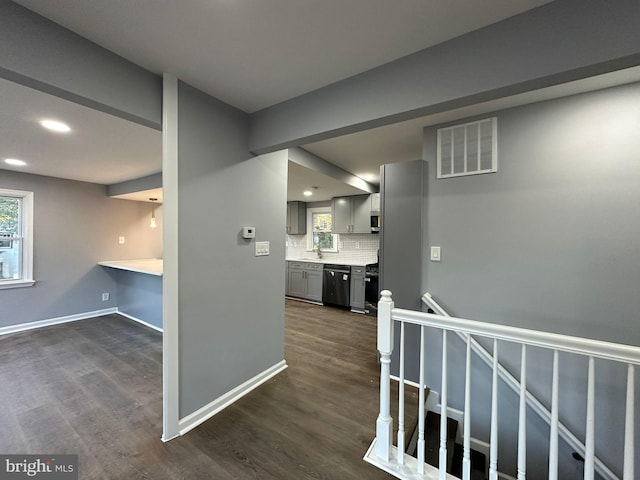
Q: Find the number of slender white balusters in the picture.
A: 9